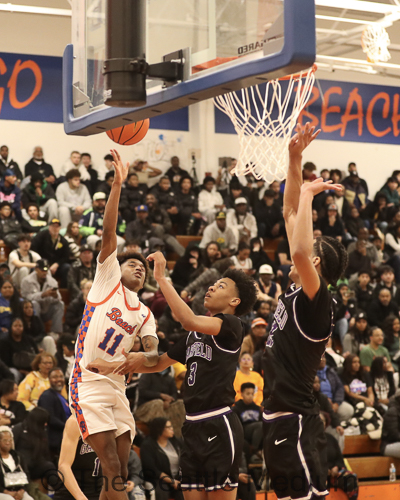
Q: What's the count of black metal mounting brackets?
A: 1